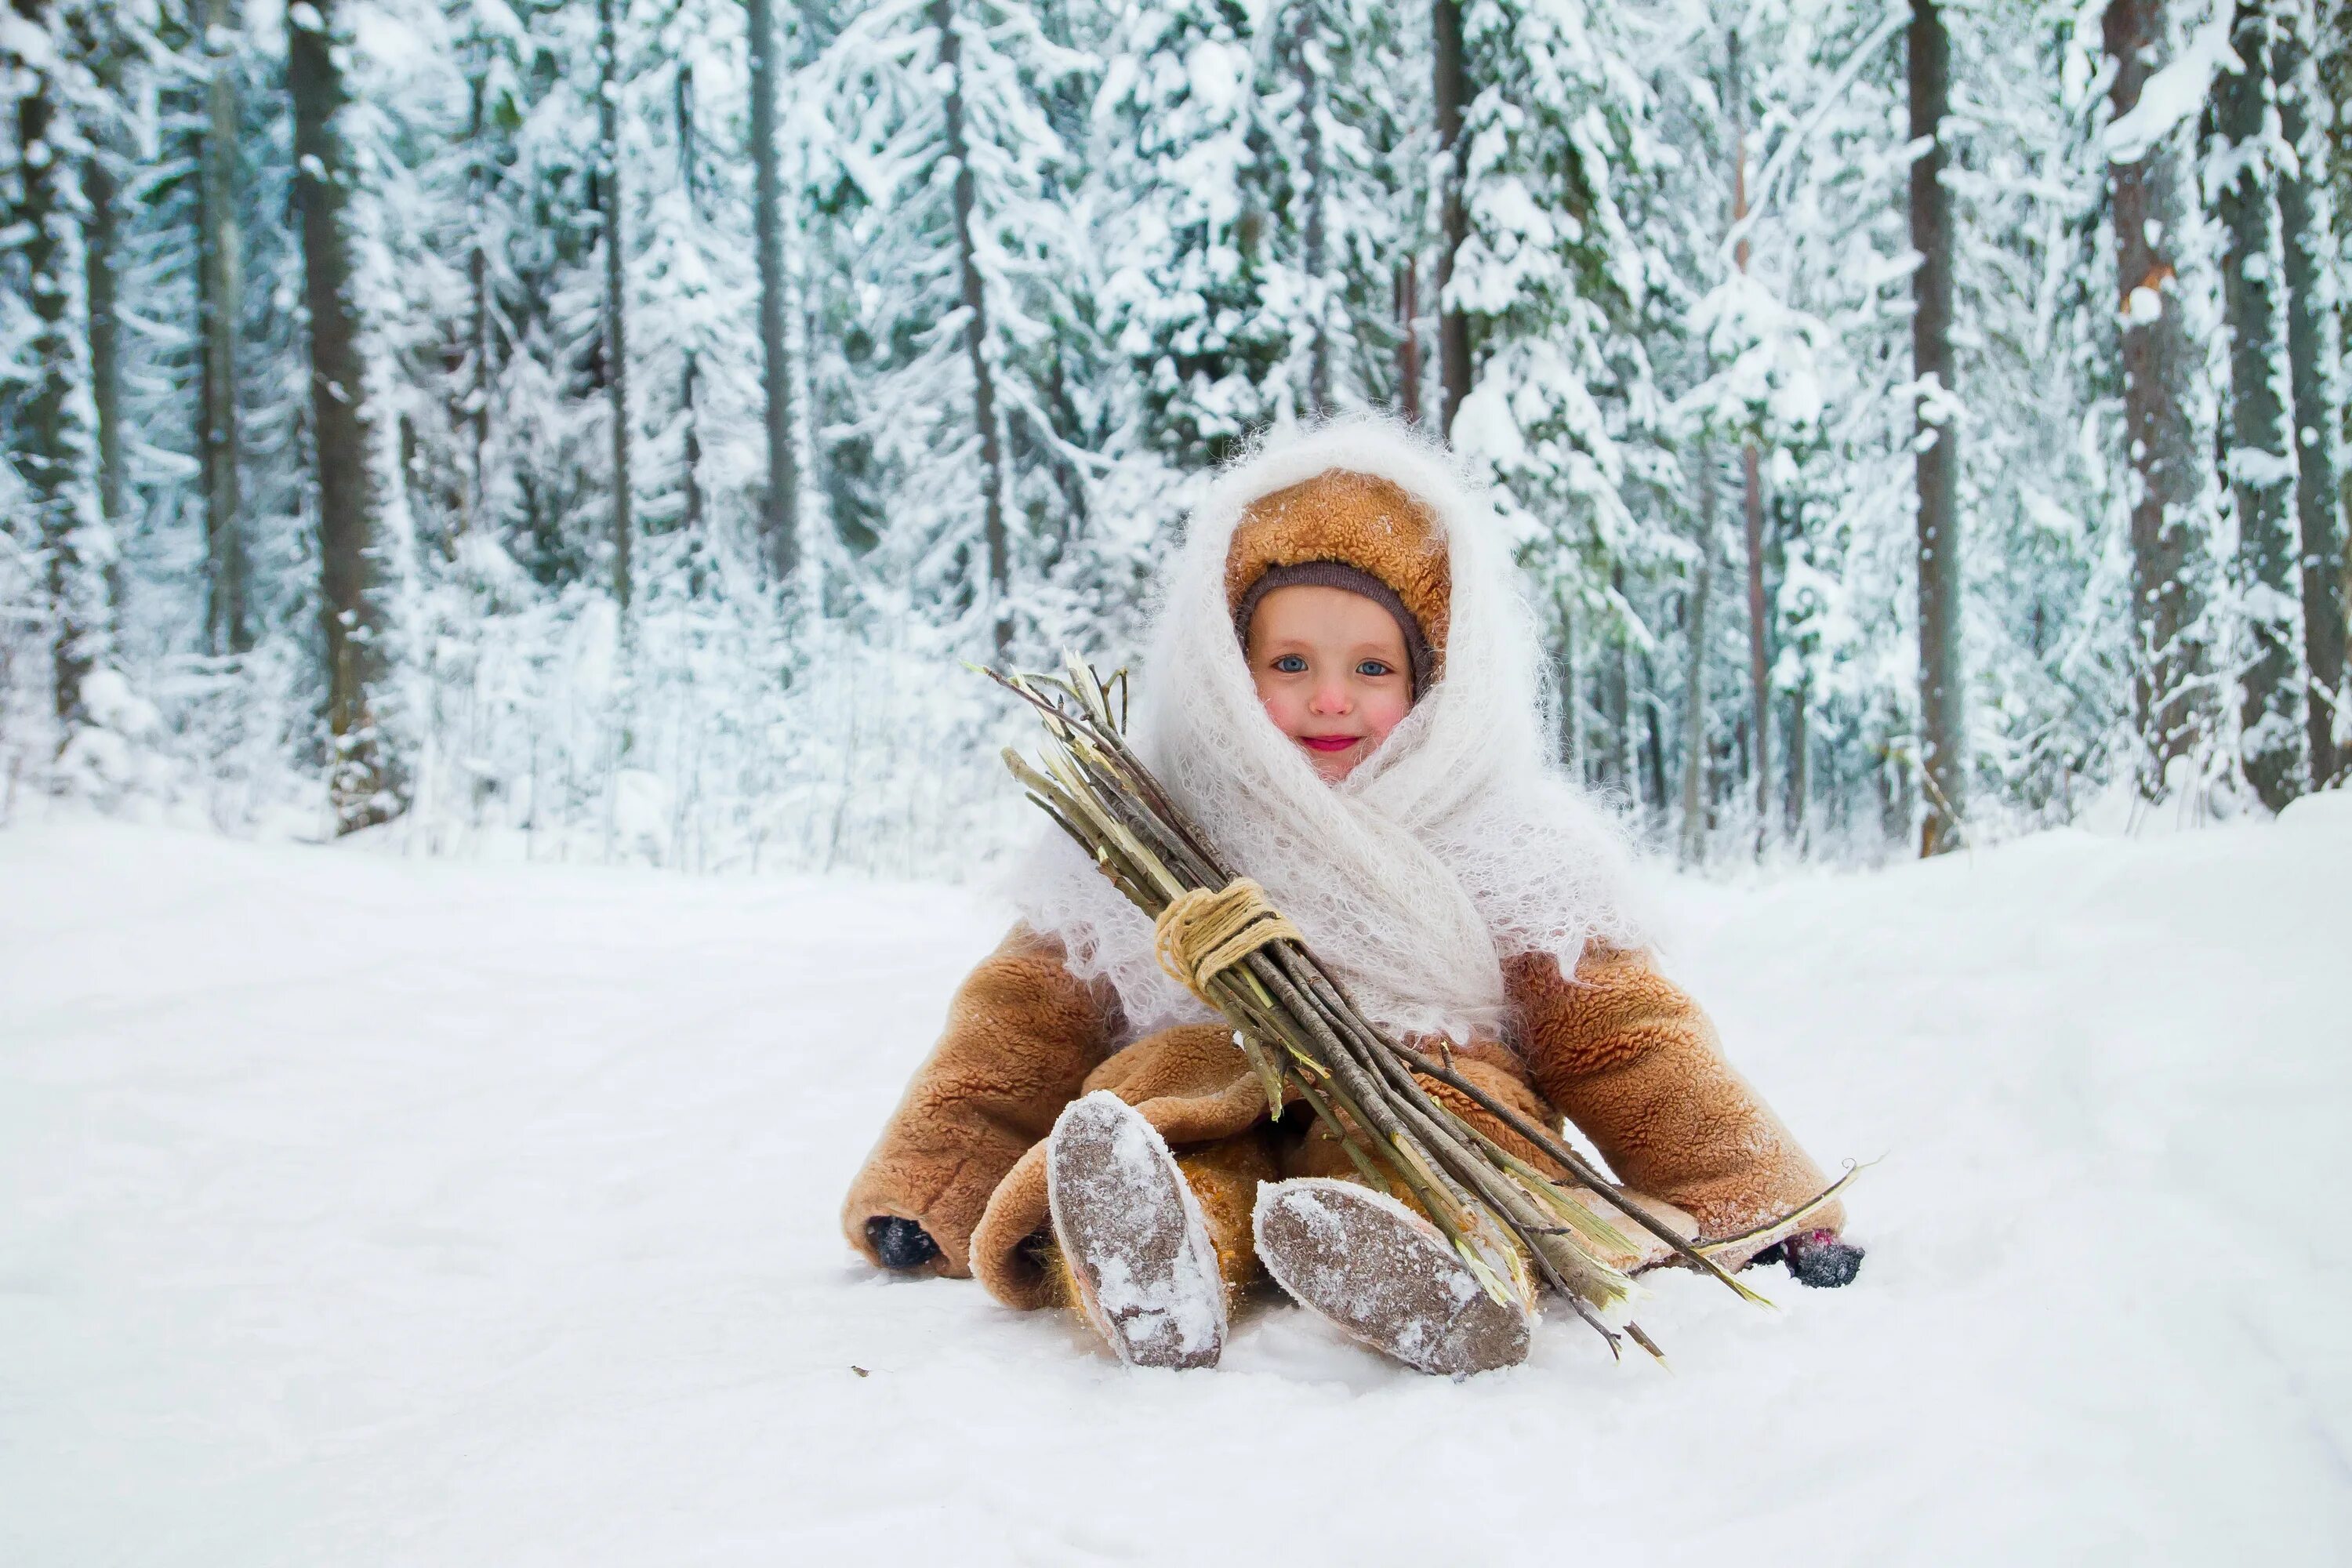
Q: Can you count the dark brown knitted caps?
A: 1